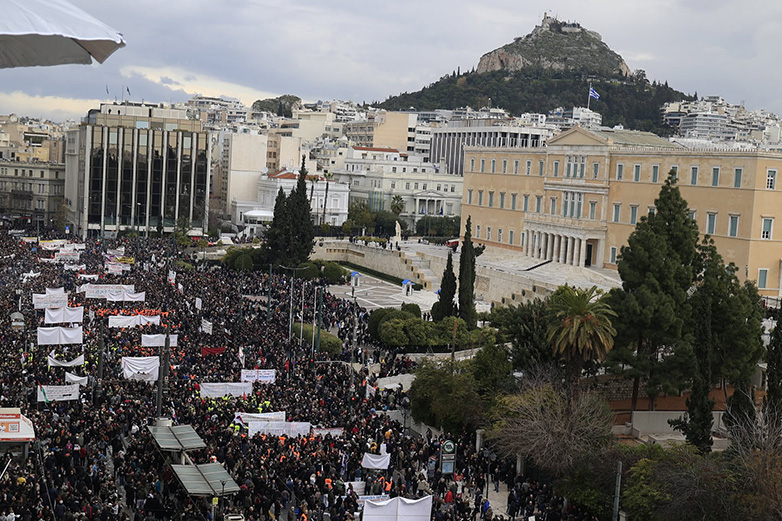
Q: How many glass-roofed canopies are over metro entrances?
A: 2